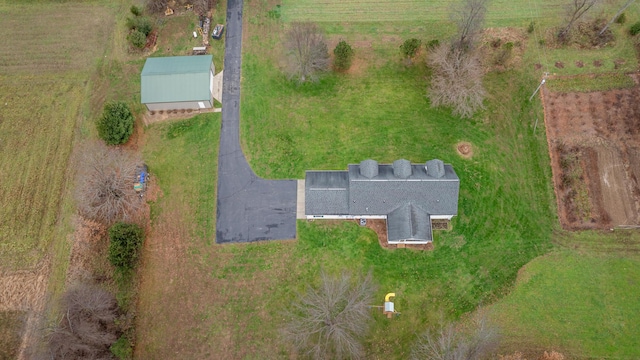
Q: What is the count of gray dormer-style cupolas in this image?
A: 3